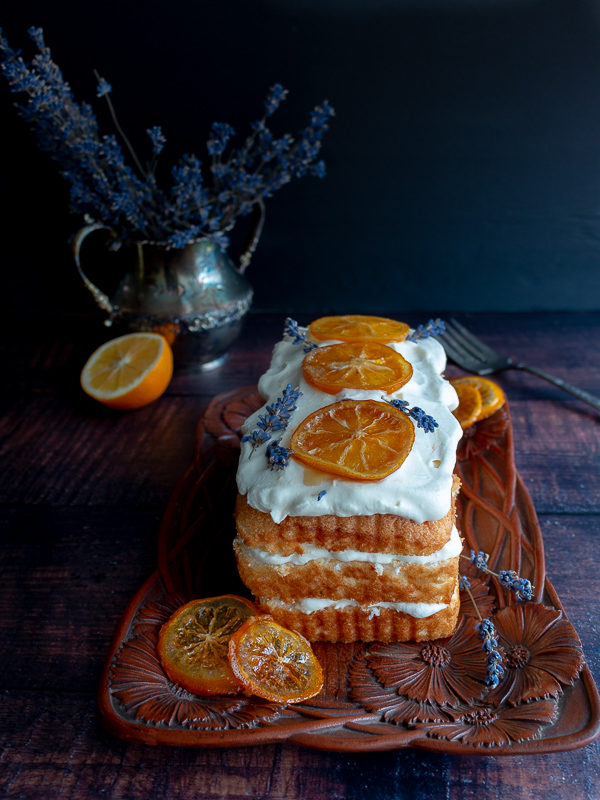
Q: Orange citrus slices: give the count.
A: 7